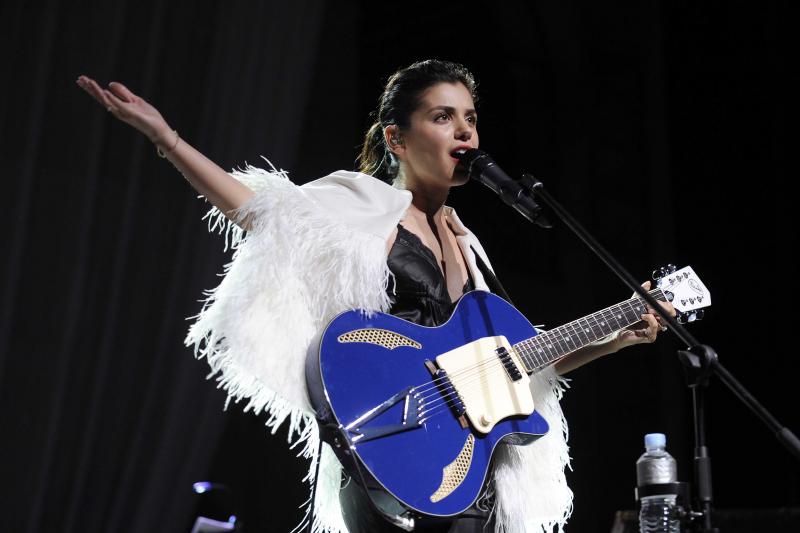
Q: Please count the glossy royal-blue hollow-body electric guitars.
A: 1